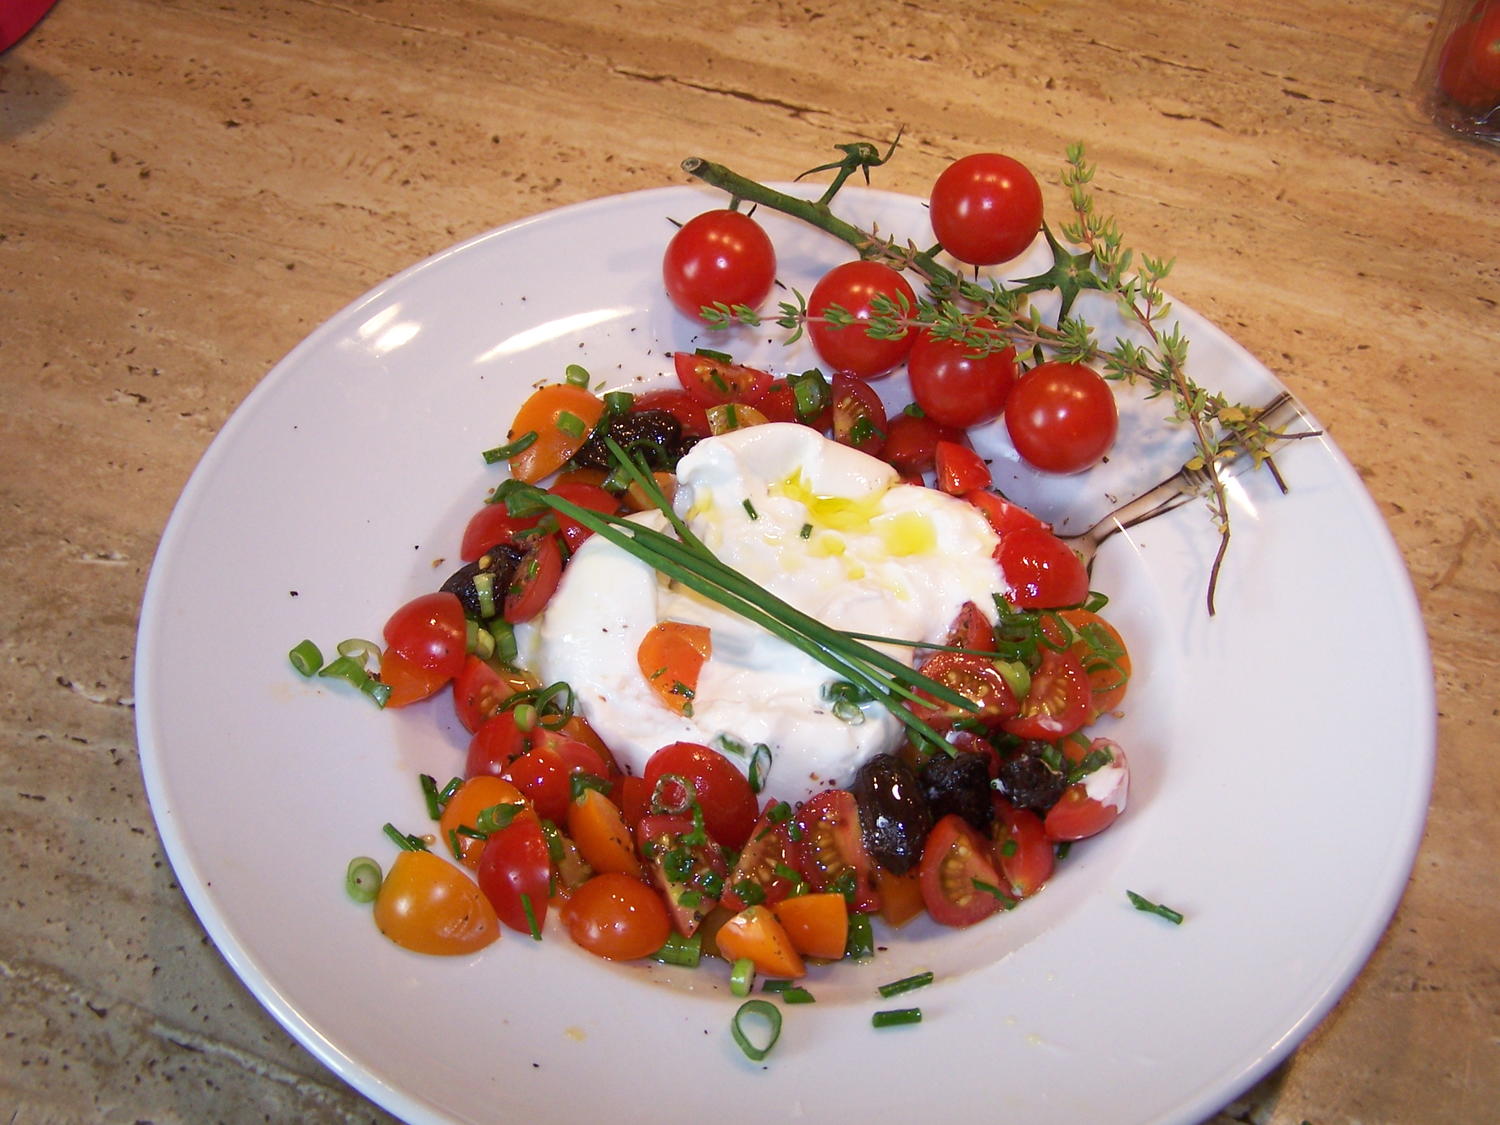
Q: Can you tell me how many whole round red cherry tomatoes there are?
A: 5